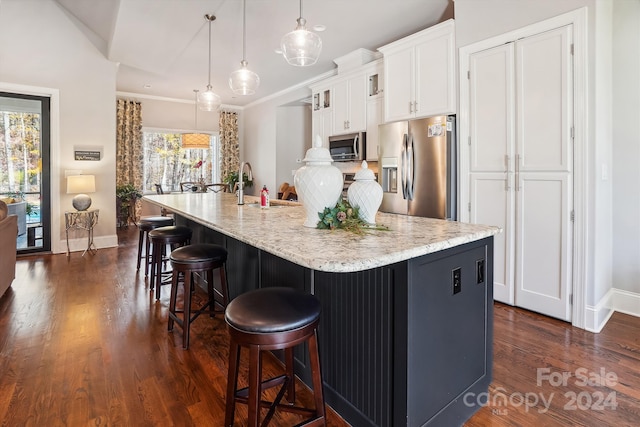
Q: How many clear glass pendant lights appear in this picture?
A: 3